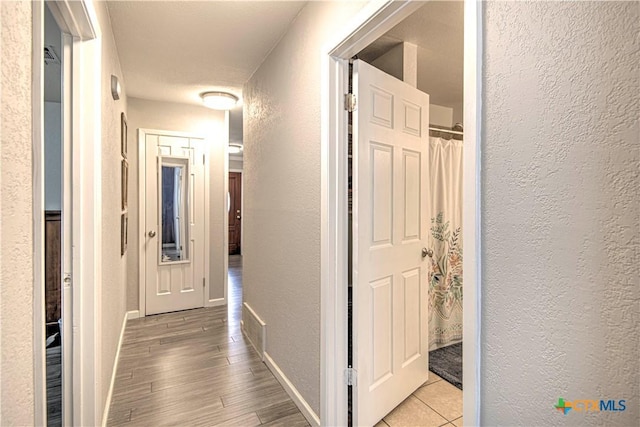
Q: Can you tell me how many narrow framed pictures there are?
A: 3